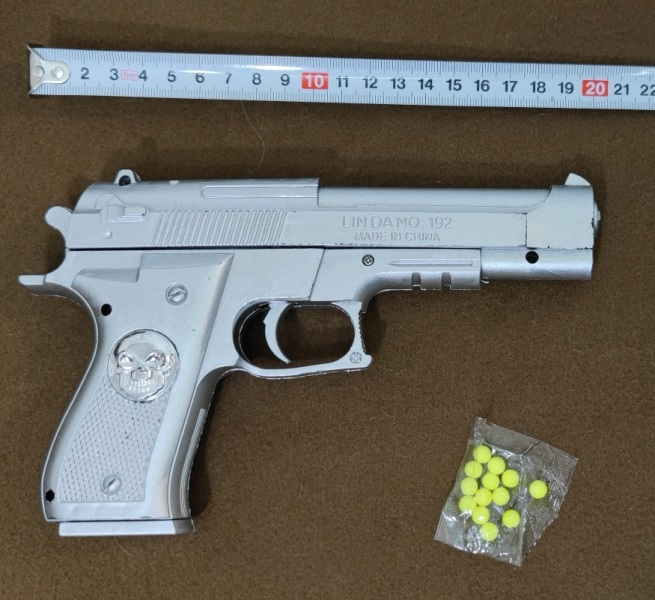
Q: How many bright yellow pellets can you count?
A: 13